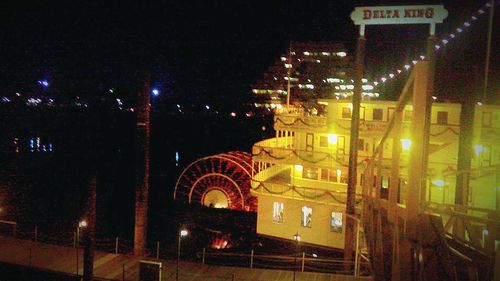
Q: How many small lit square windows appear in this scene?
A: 3